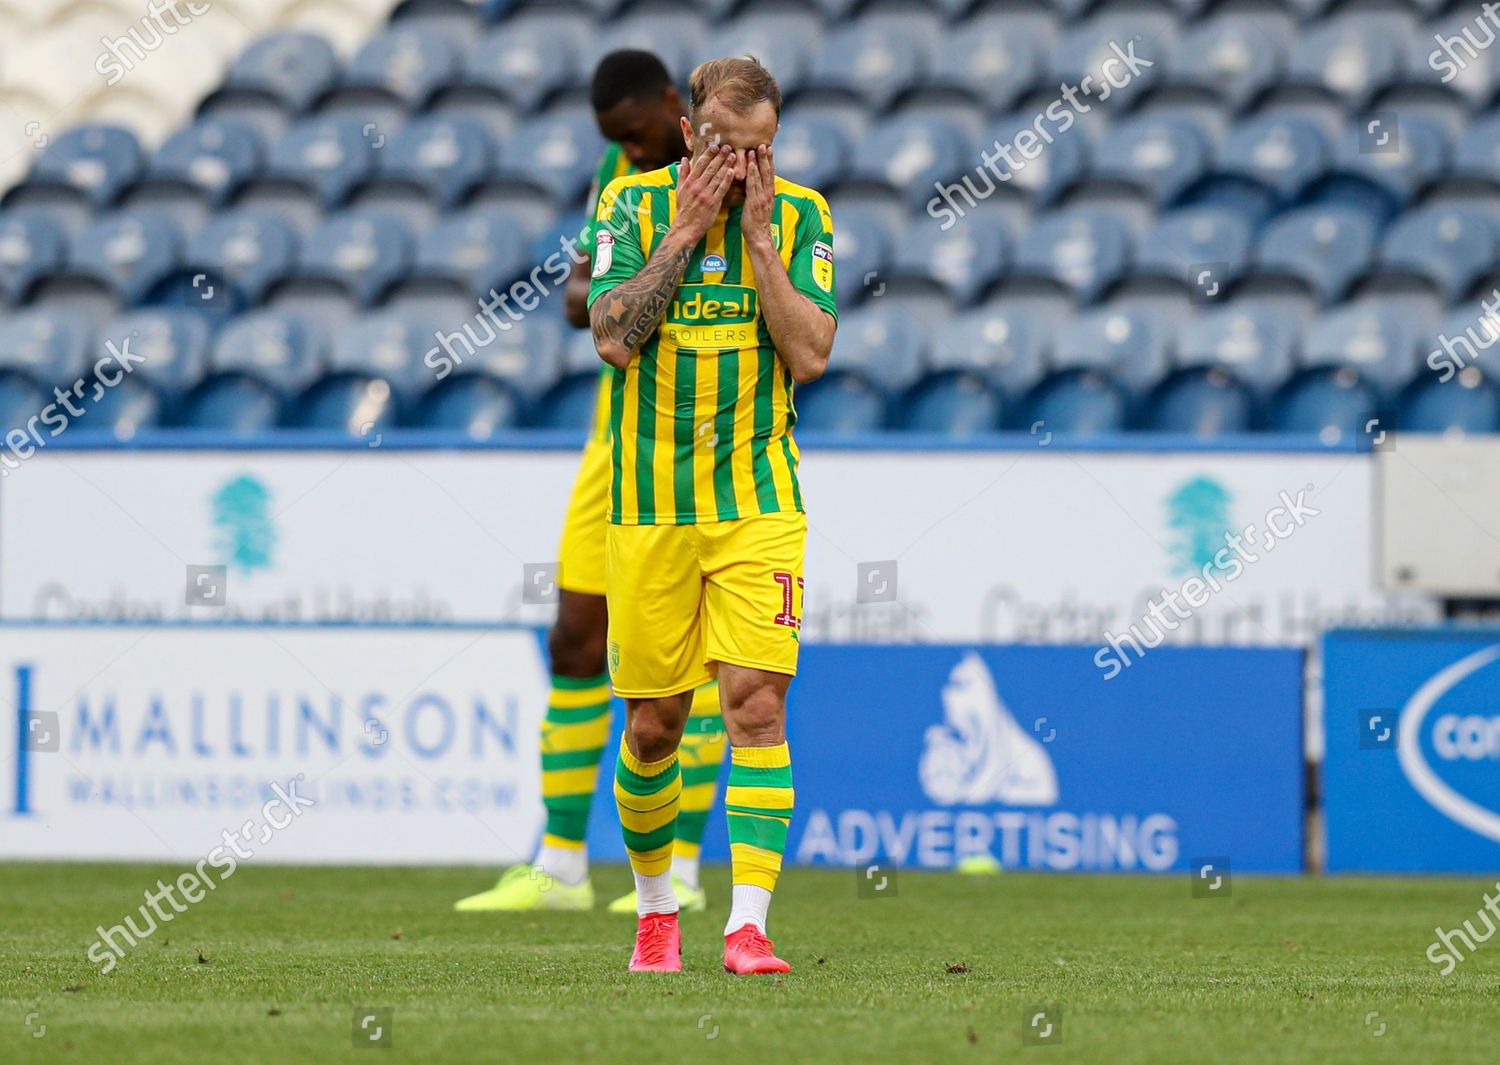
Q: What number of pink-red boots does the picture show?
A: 2